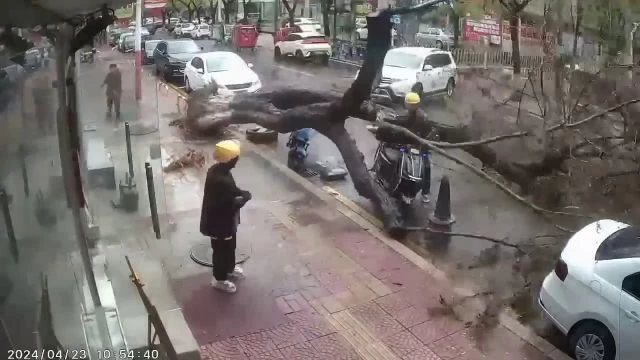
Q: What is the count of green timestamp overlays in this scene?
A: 0